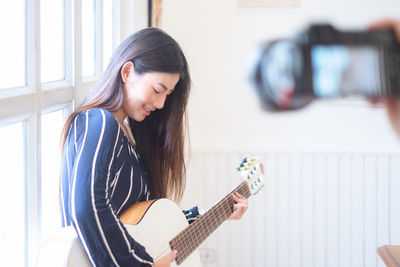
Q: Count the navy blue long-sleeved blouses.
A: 1